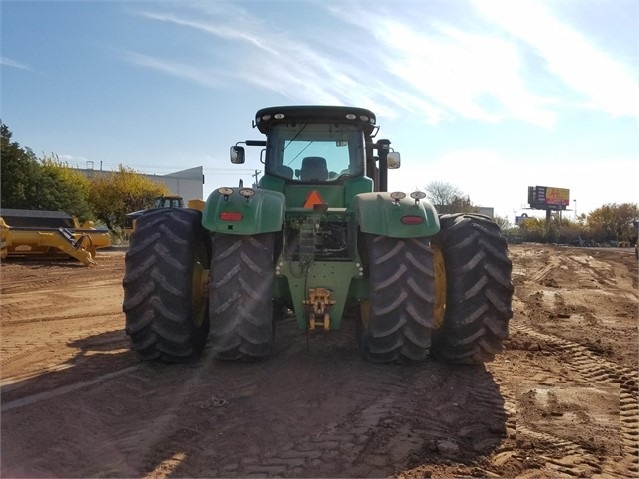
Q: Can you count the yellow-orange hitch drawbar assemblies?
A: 1